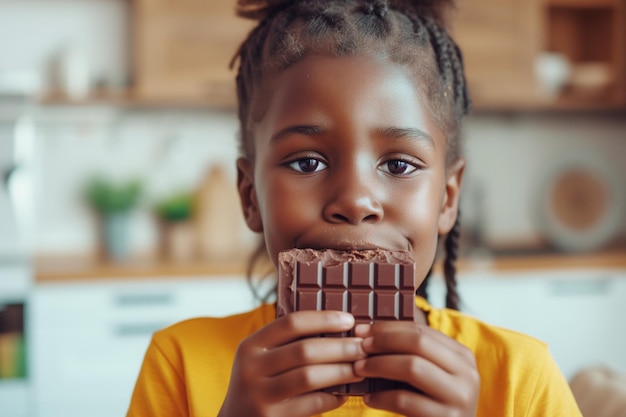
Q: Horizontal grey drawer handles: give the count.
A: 3